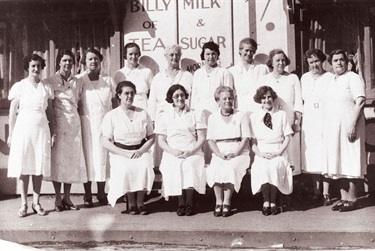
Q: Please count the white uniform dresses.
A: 14